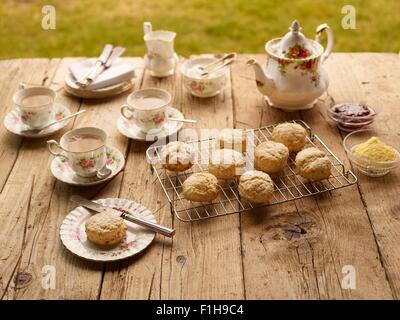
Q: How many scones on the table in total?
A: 9